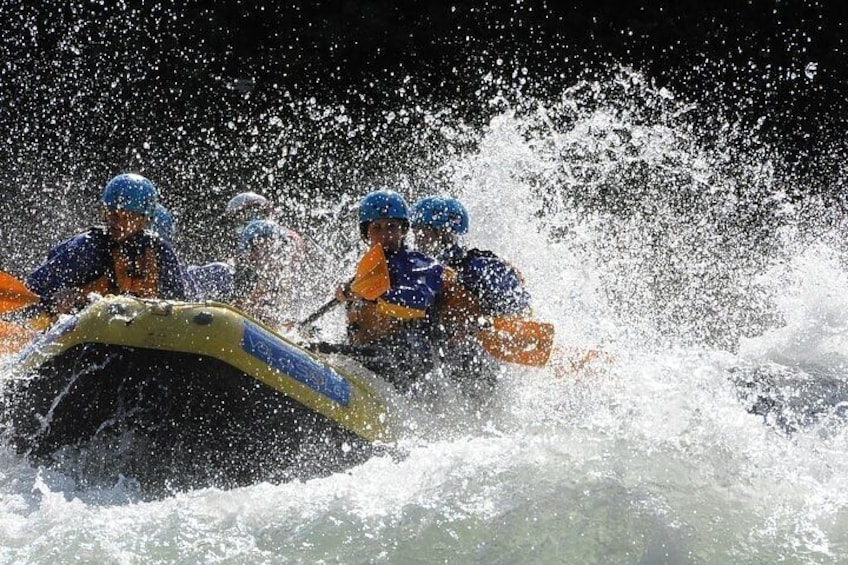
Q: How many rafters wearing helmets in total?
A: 6